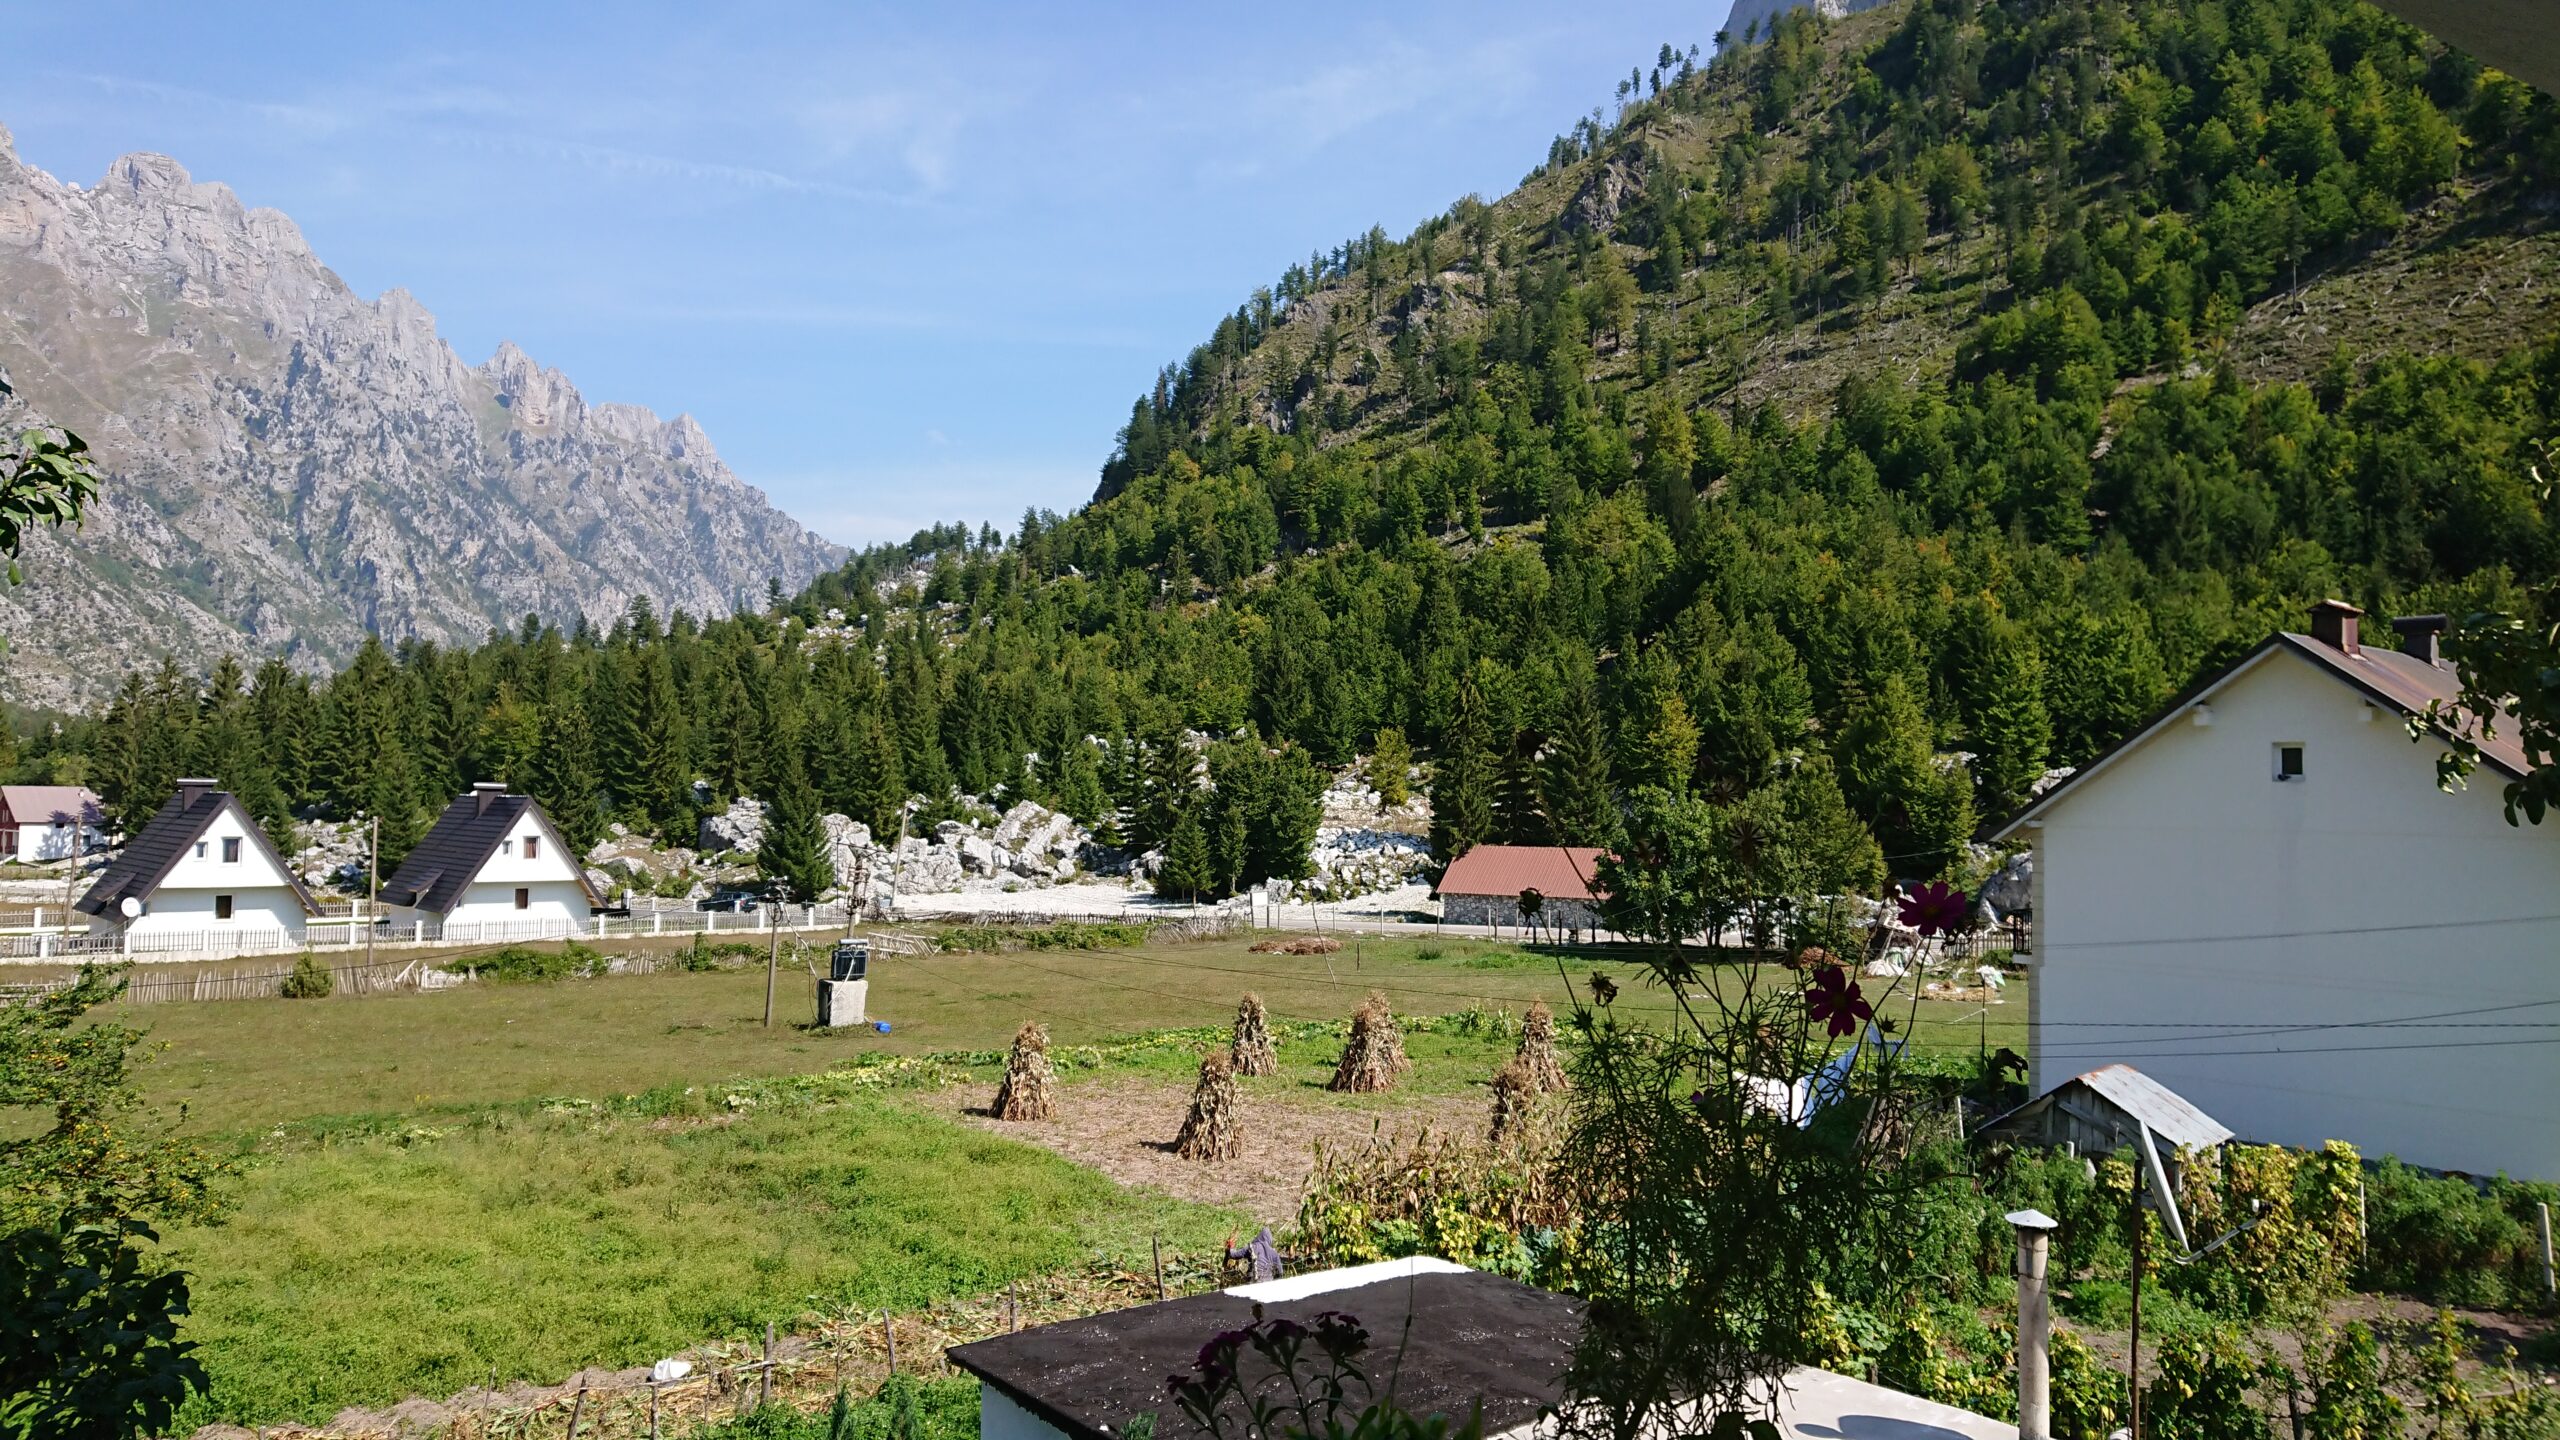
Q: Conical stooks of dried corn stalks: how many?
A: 6